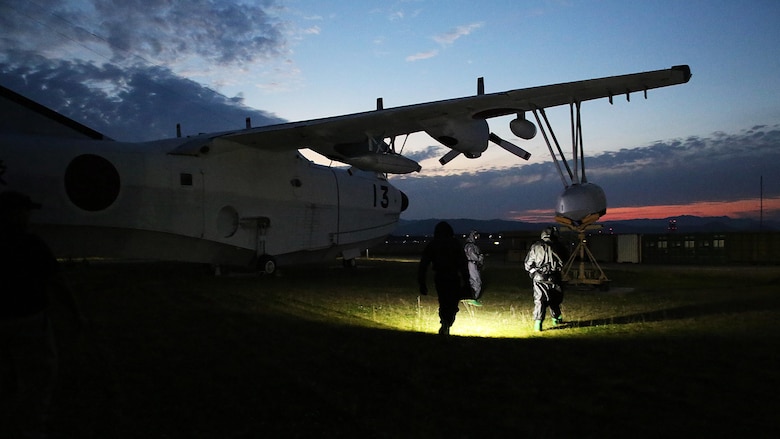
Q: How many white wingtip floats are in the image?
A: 1